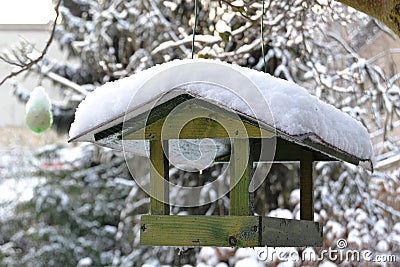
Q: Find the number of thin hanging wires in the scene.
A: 2